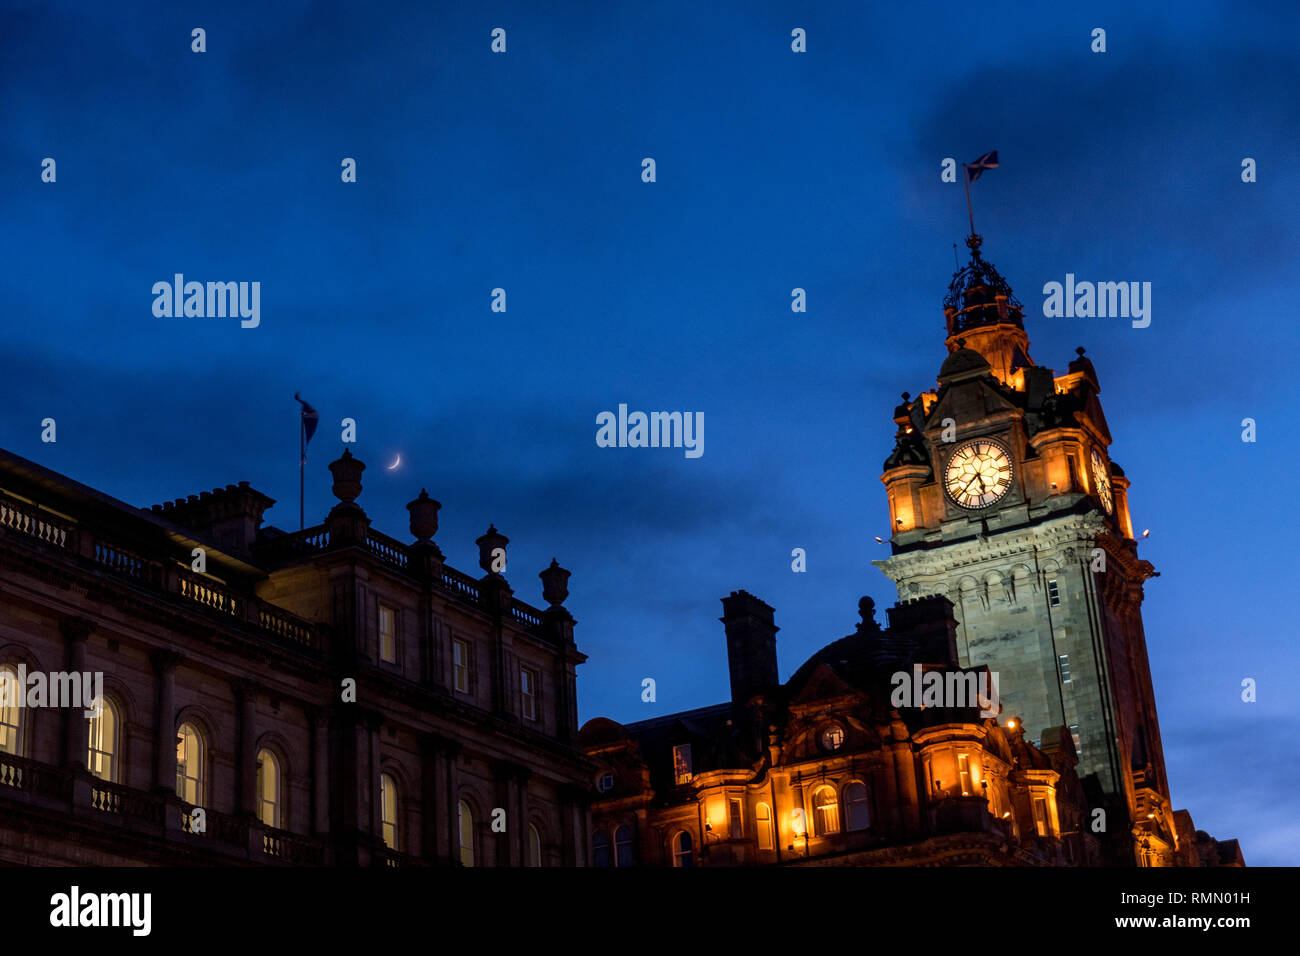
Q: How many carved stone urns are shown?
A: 4